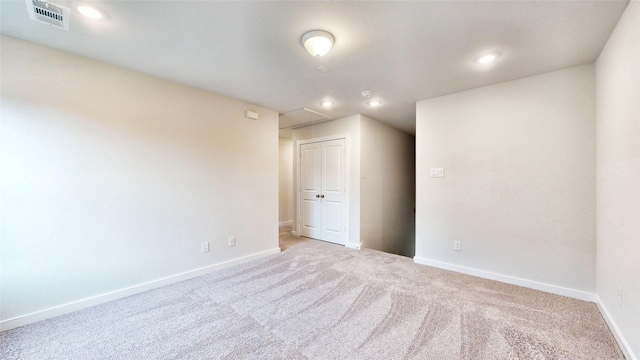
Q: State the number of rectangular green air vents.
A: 0